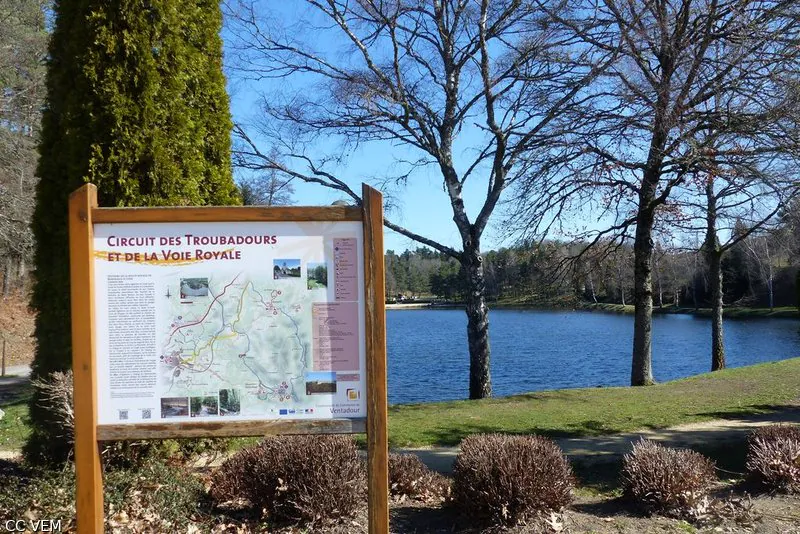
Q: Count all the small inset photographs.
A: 7